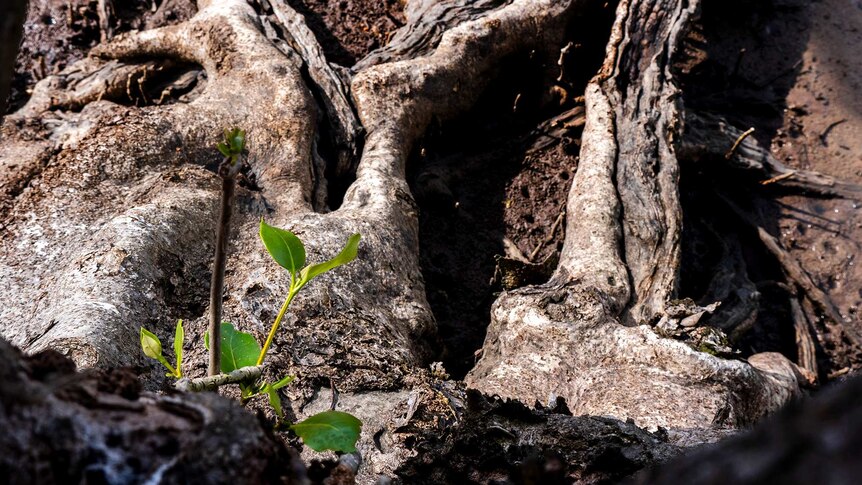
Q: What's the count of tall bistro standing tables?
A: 0